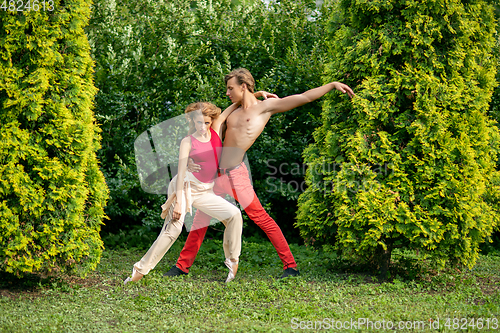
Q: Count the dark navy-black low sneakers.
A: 2